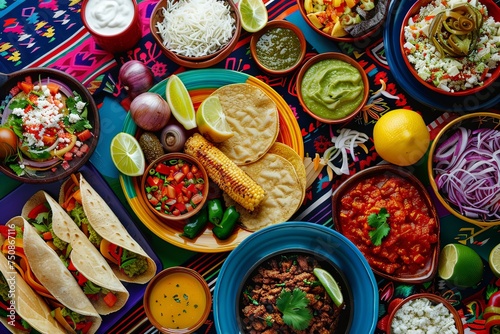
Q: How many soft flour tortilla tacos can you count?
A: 4